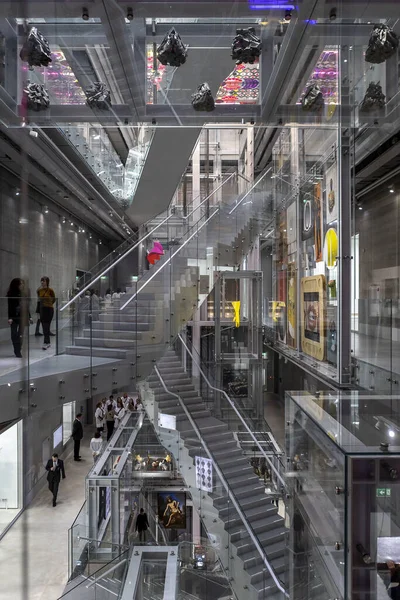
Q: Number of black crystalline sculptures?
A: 9